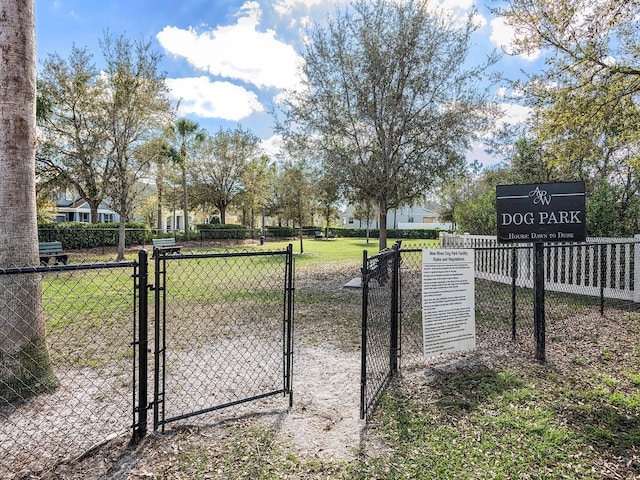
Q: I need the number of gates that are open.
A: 1